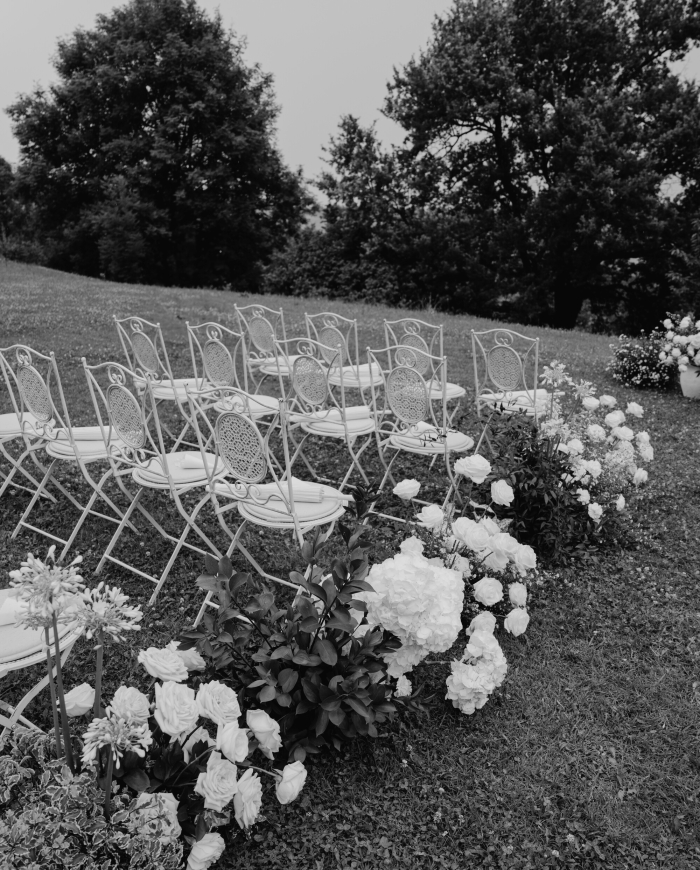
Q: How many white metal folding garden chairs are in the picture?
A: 13